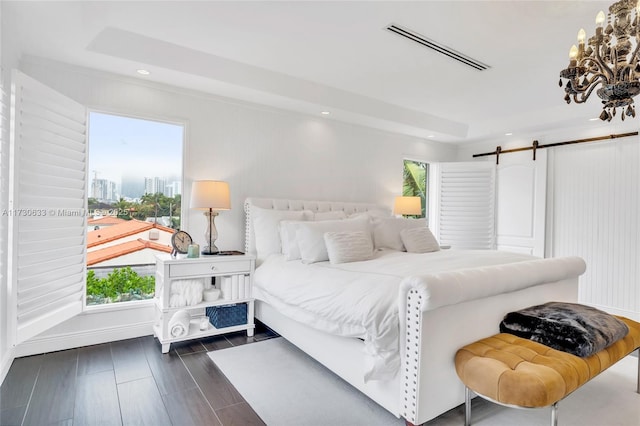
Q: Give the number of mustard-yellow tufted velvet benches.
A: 1